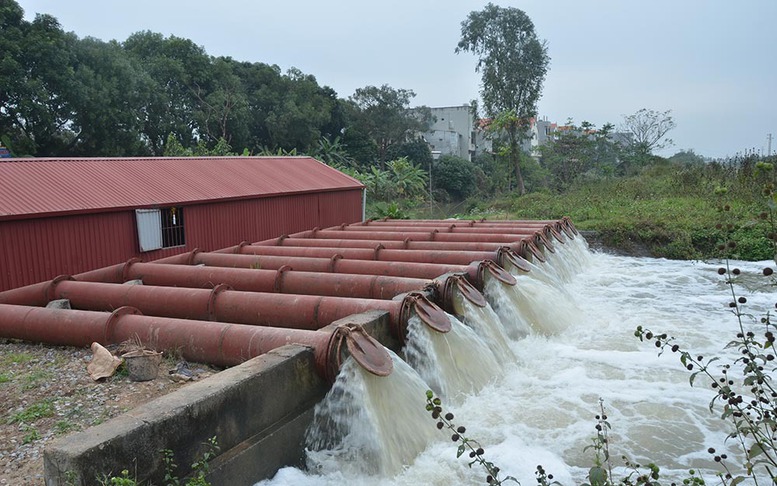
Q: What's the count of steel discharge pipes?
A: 10